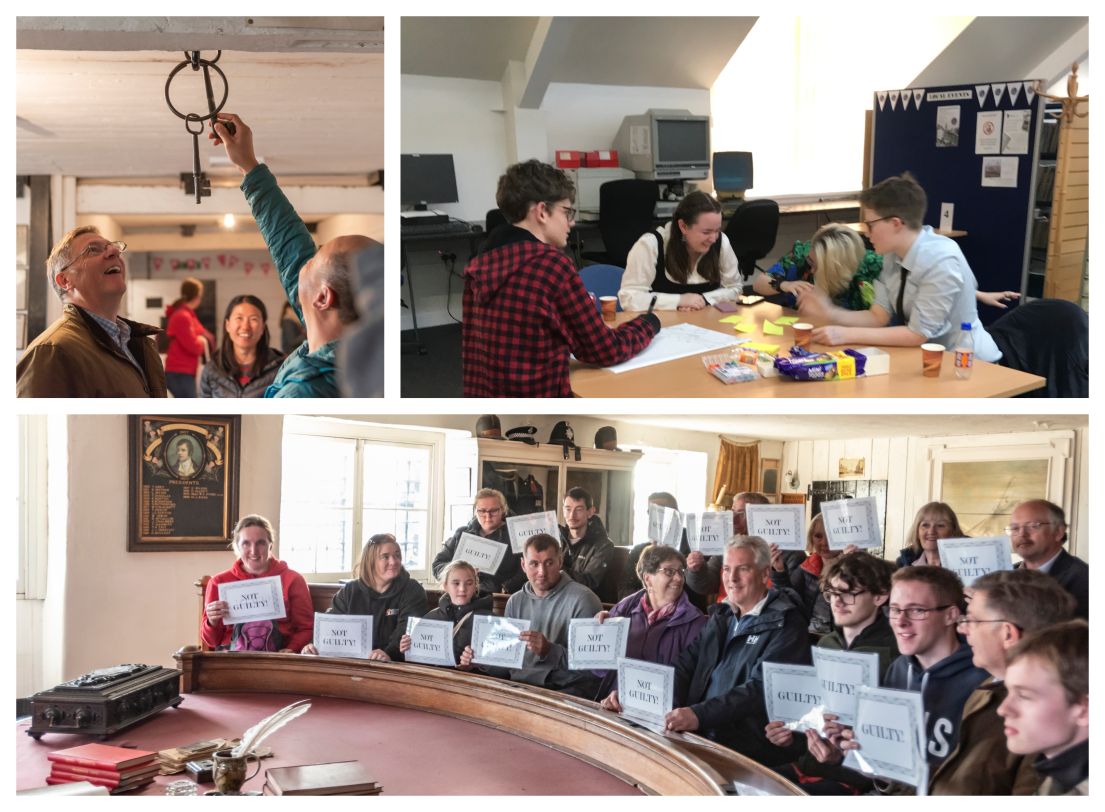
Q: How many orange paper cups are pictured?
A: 3